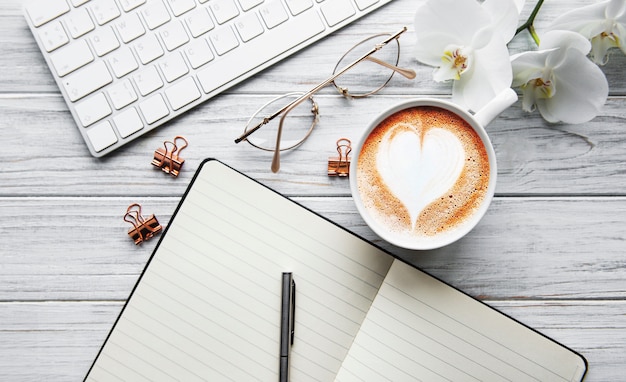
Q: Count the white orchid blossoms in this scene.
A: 3